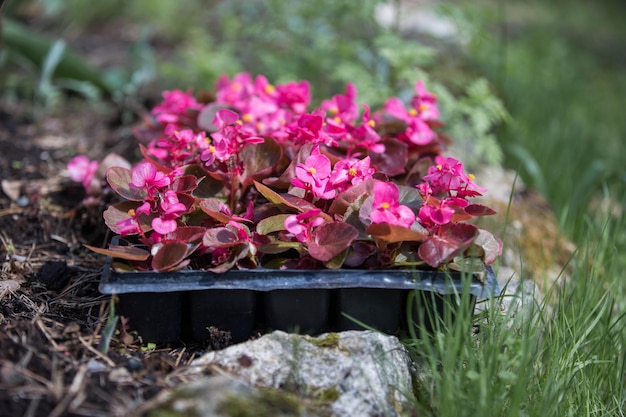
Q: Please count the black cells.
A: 5